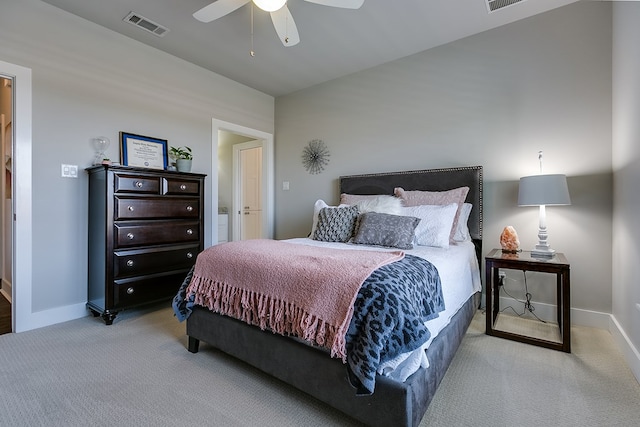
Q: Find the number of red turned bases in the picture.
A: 0